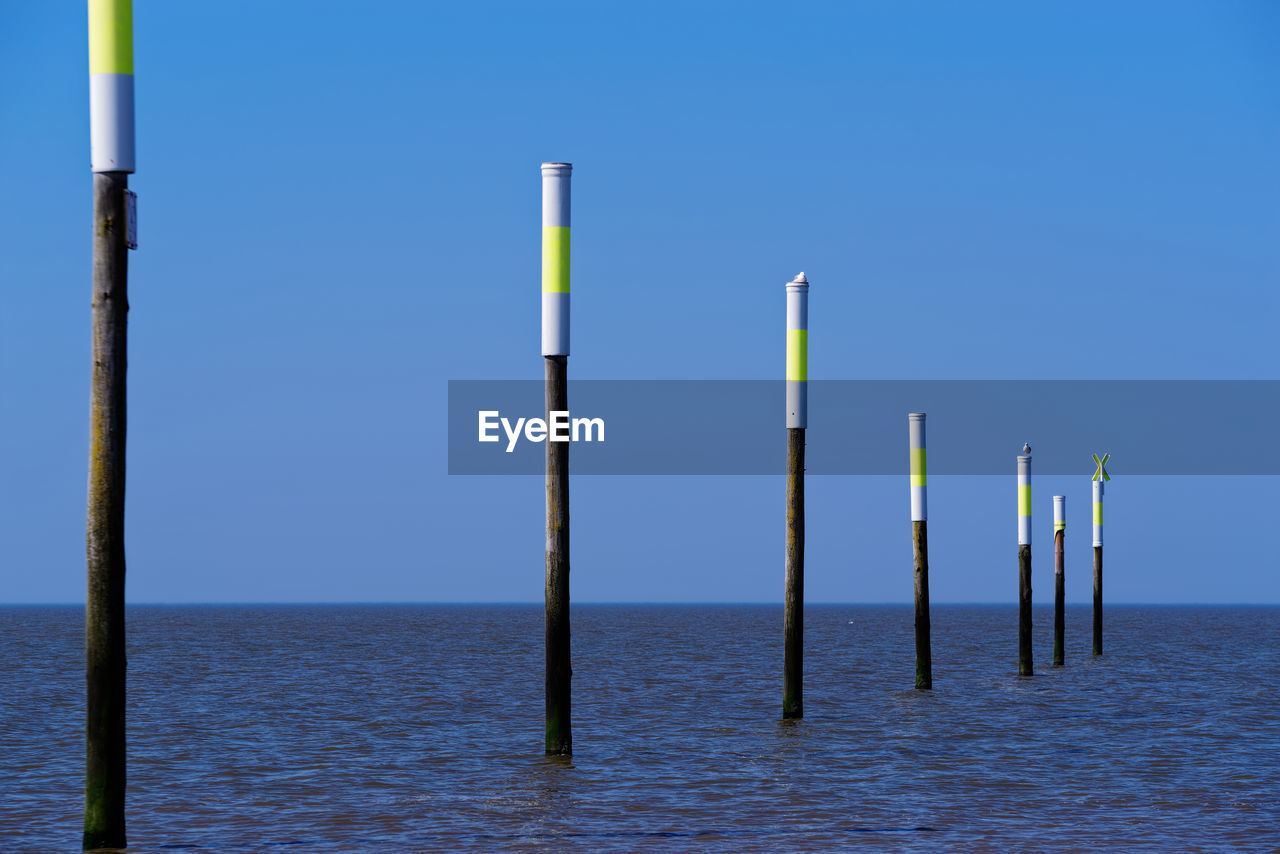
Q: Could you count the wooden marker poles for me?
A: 7